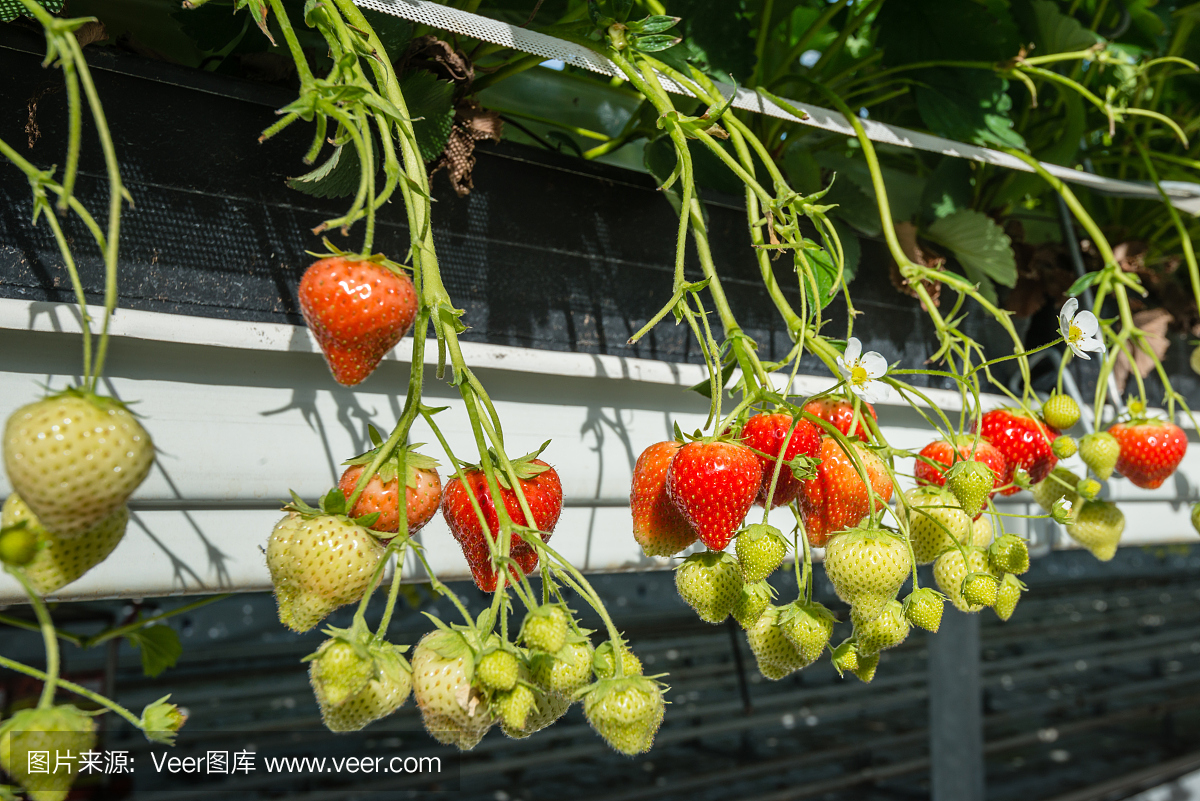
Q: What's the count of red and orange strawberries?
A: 11